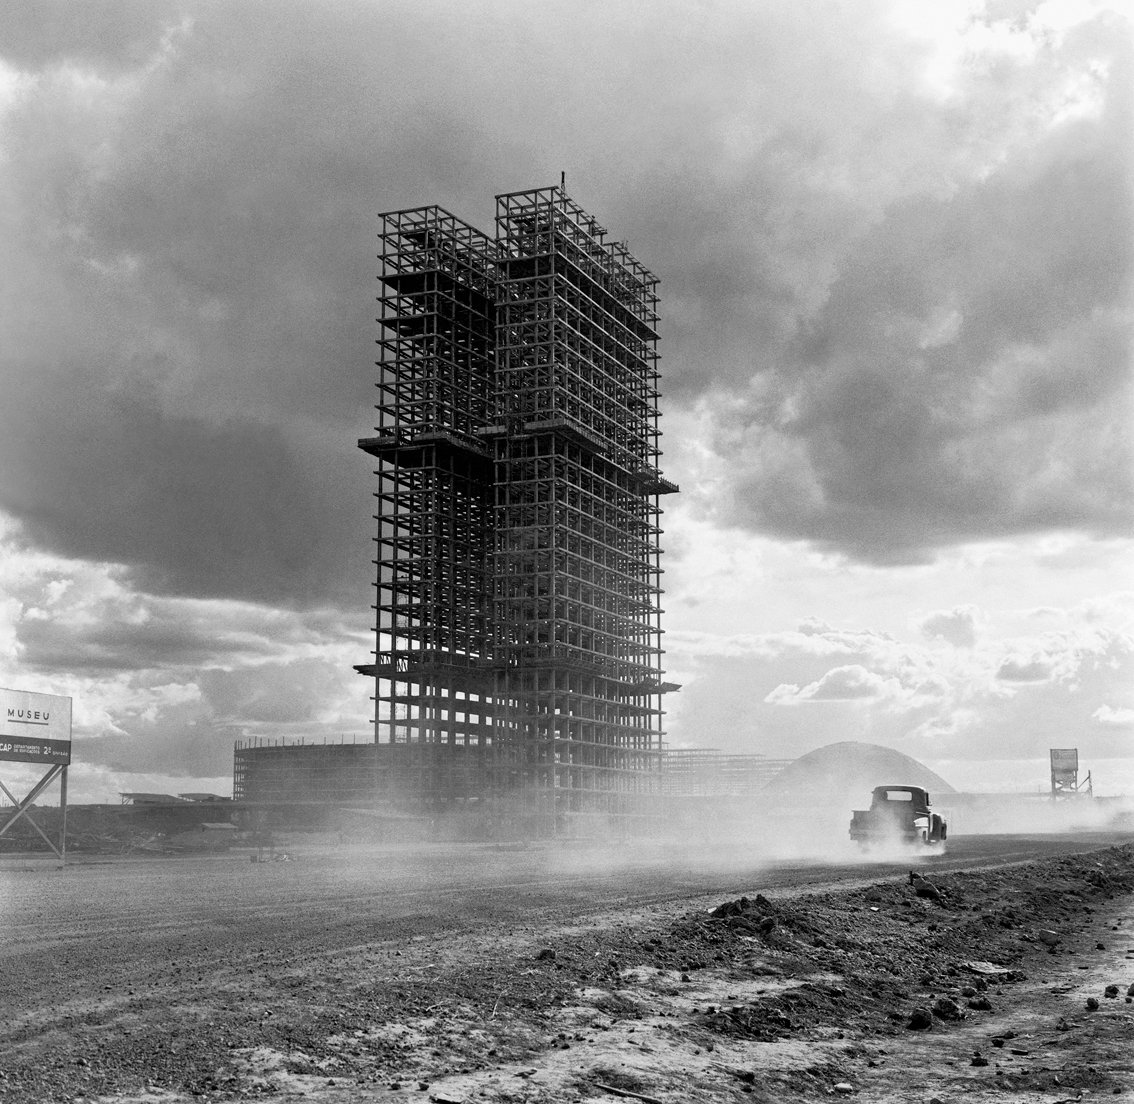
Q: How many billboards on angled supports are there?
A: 2